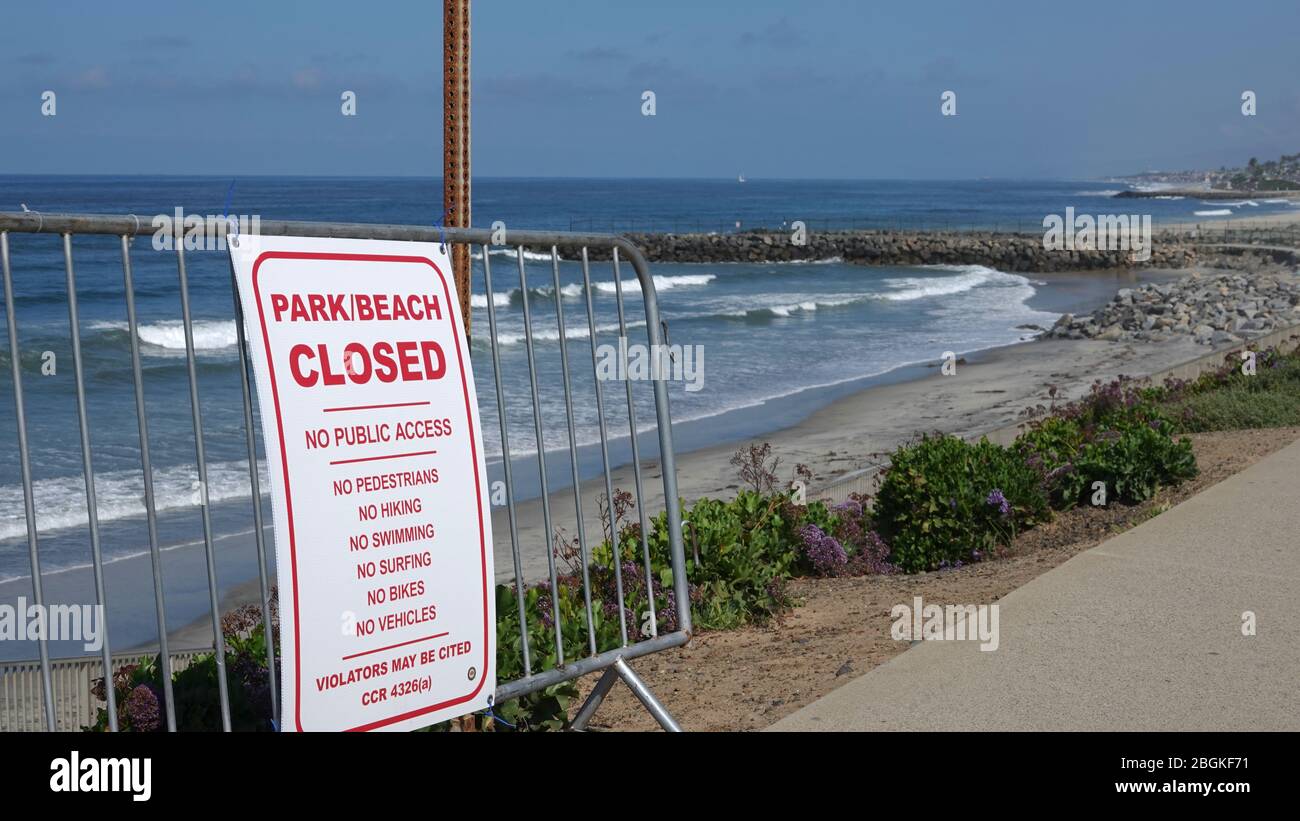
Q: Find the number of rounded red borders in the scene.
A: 1